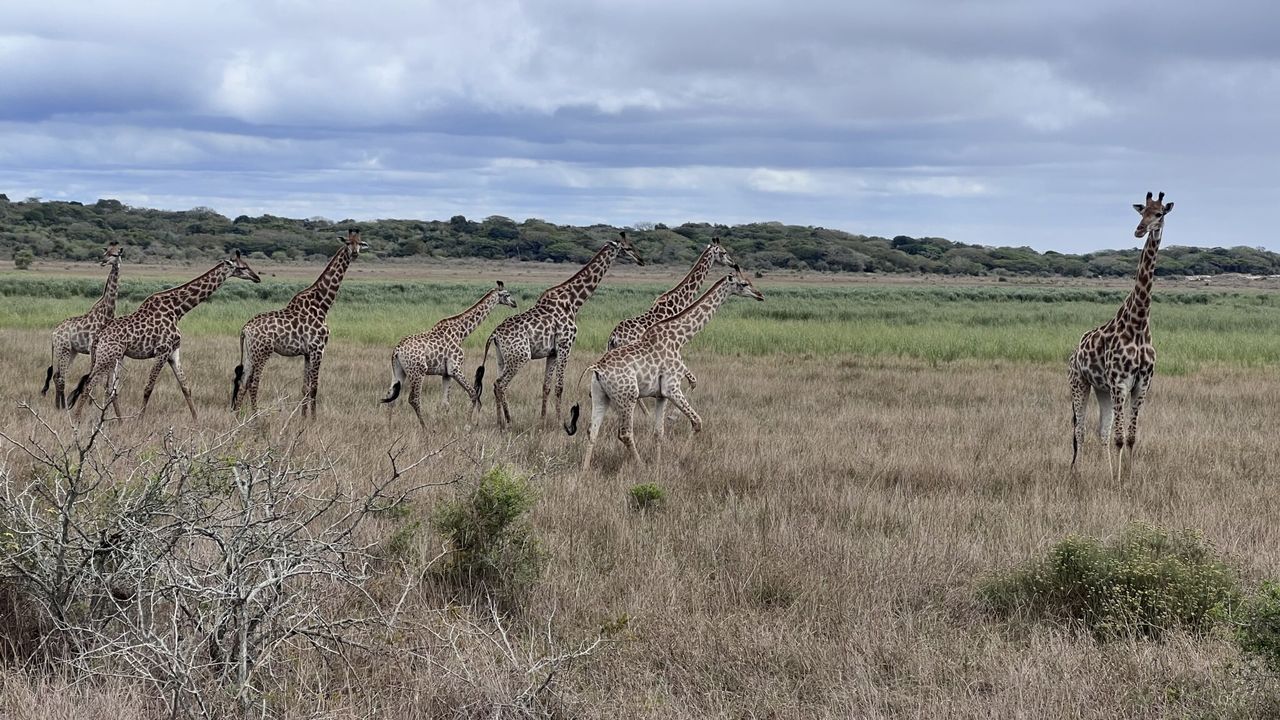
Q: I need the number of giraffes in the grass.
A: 8